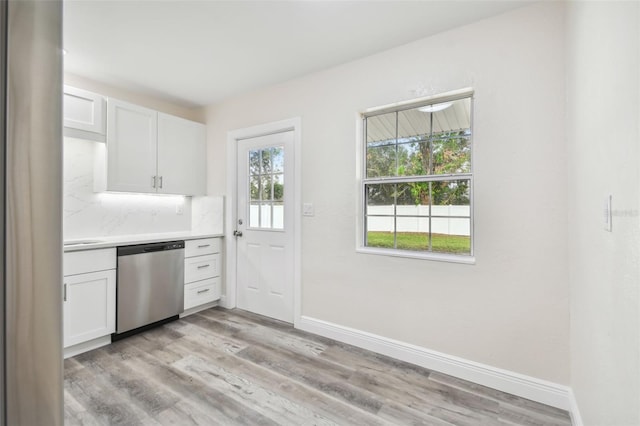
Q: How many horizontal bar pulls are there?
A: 3